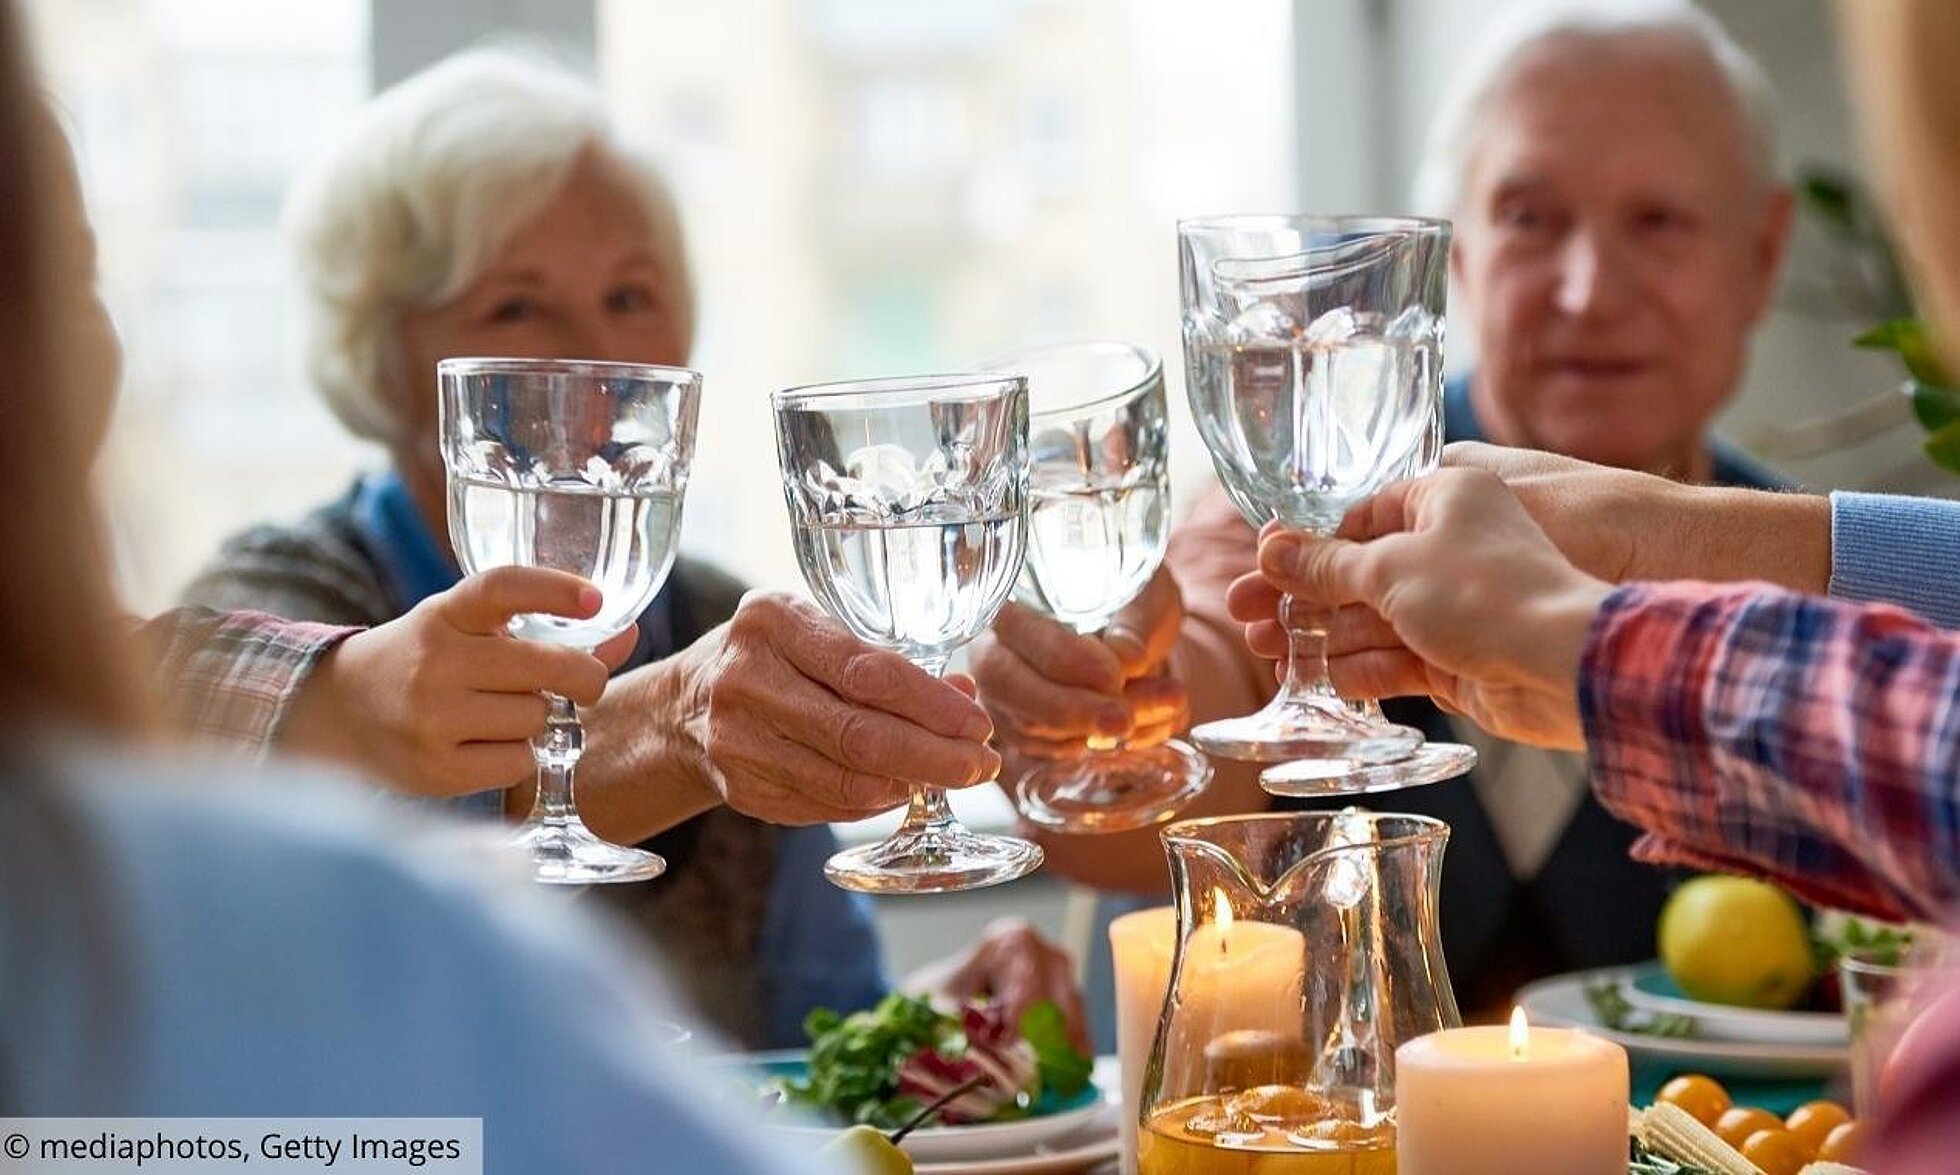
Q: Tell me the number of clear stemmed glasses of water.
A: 5